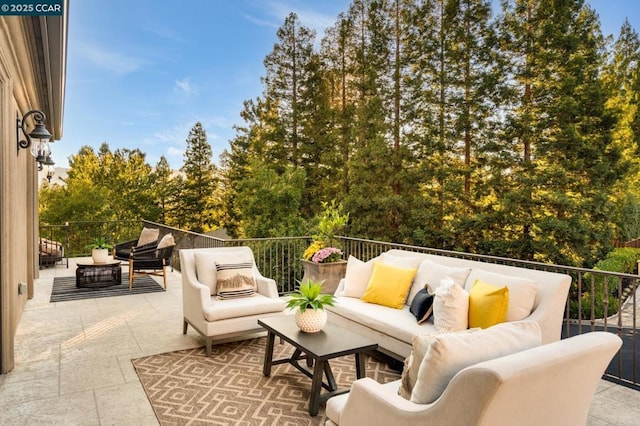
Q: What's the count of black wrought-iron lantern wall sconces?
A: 2